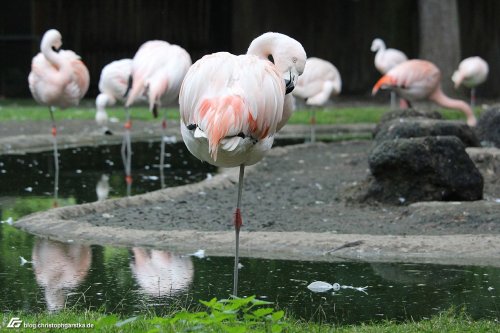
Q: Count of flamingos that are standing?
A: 8